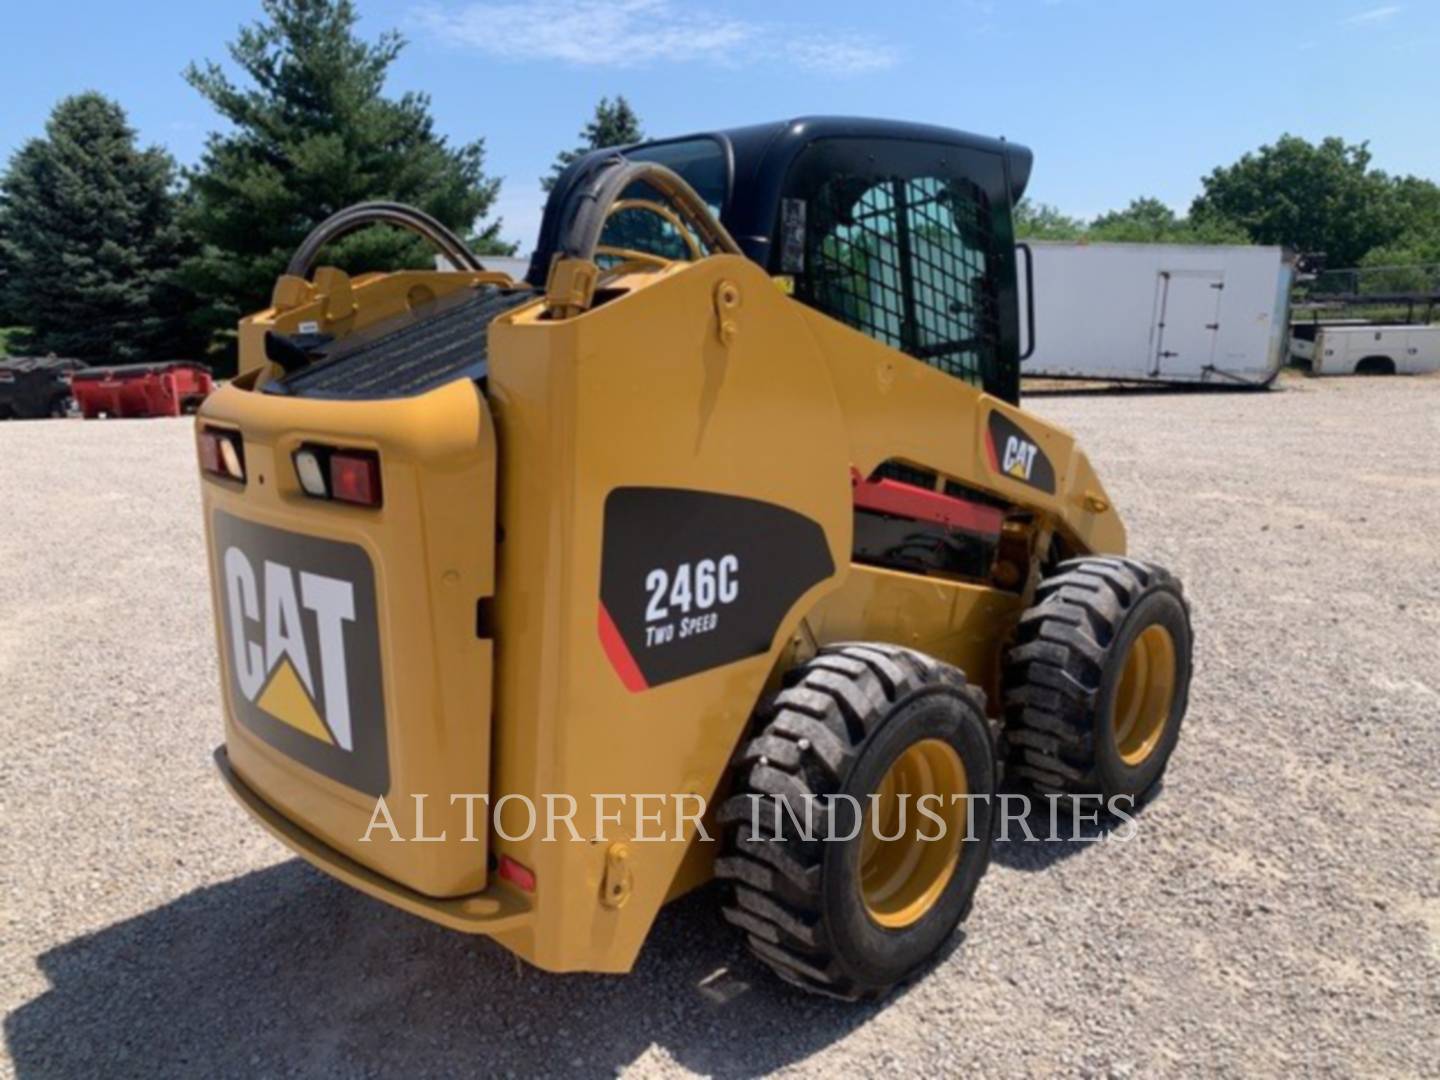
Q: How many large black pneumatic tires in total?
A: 2